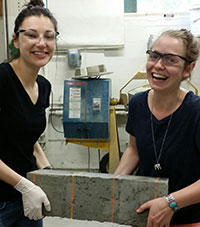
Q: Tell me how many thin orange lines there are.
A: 4